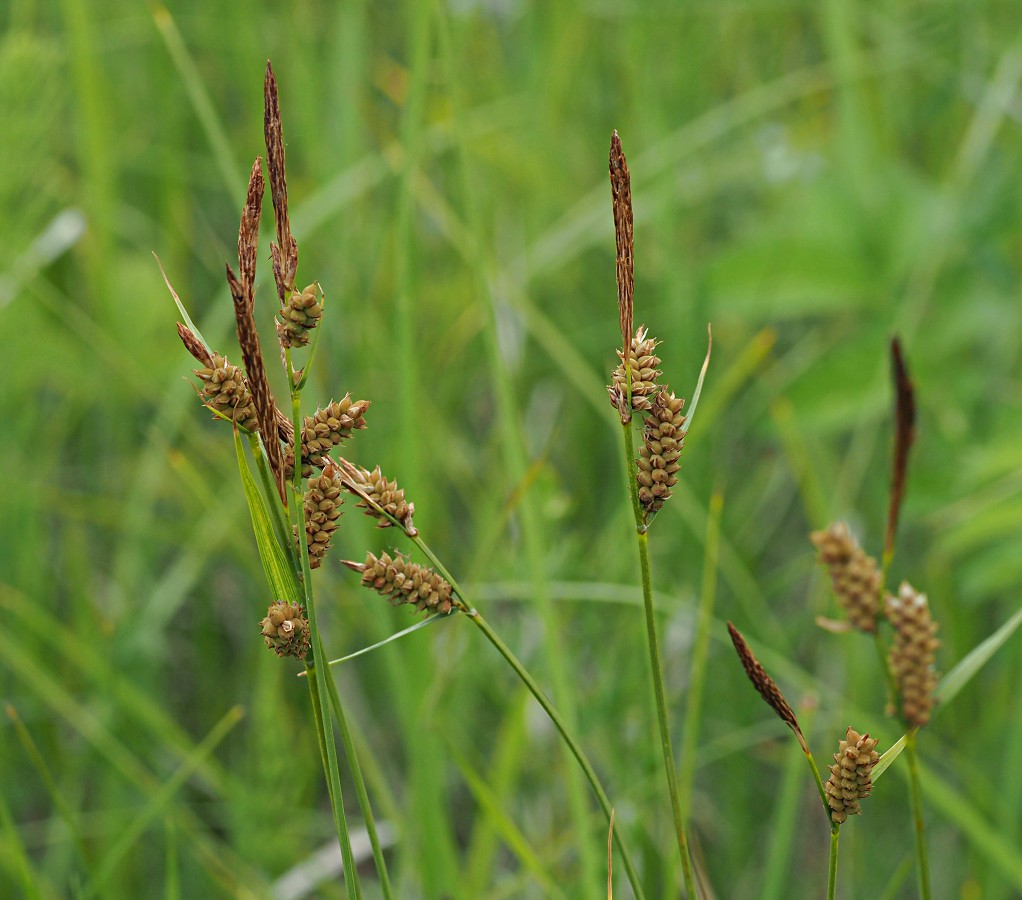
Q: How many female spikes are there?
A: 12